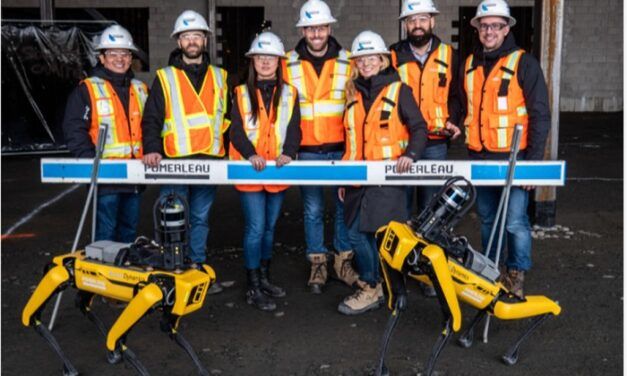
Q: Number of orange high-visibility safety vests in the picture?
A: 7